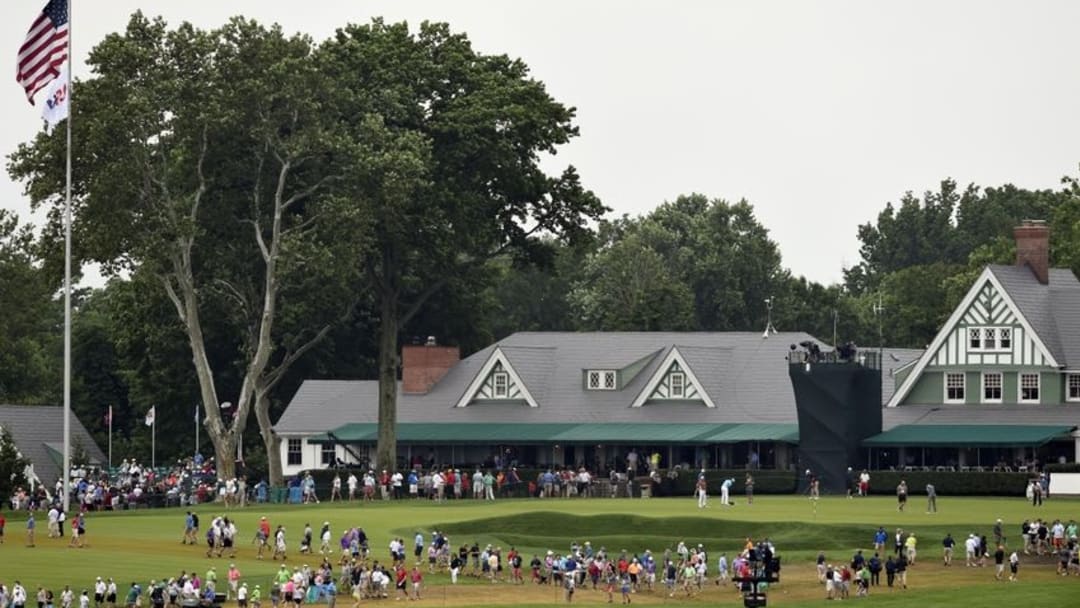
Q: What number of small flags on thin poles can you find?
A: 3